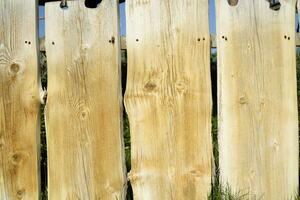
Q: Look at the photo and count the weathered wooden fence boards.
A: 4